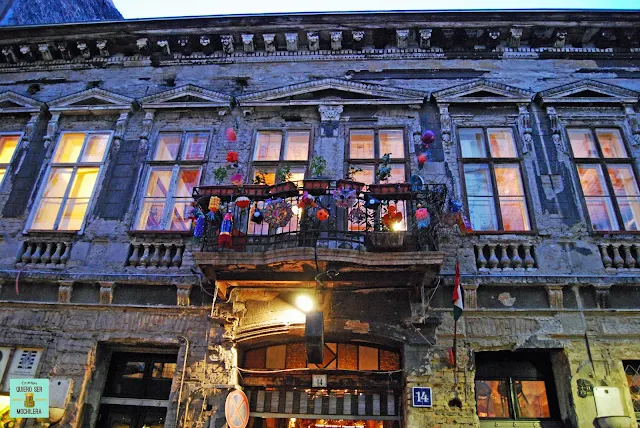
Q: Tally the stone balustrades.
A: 4